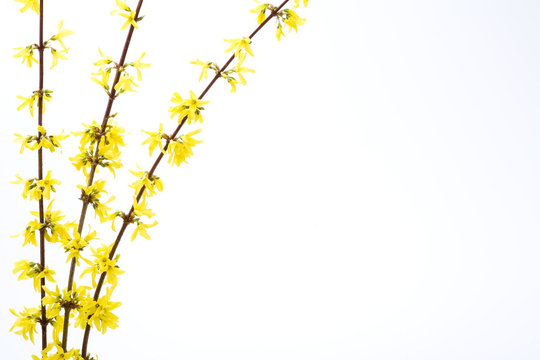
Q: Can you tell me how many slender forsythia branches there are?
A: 3